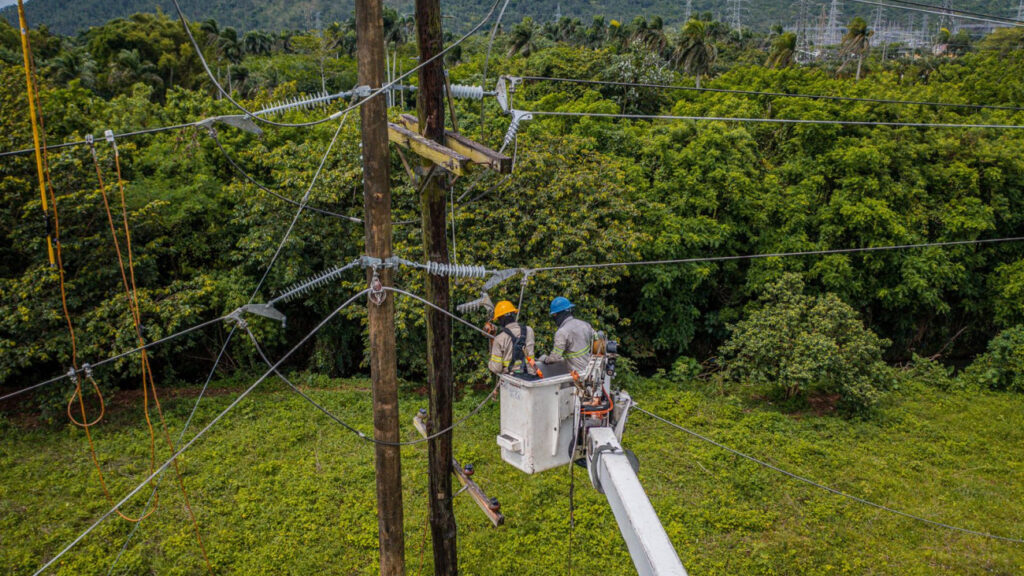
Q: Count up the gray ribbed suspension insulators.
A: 4